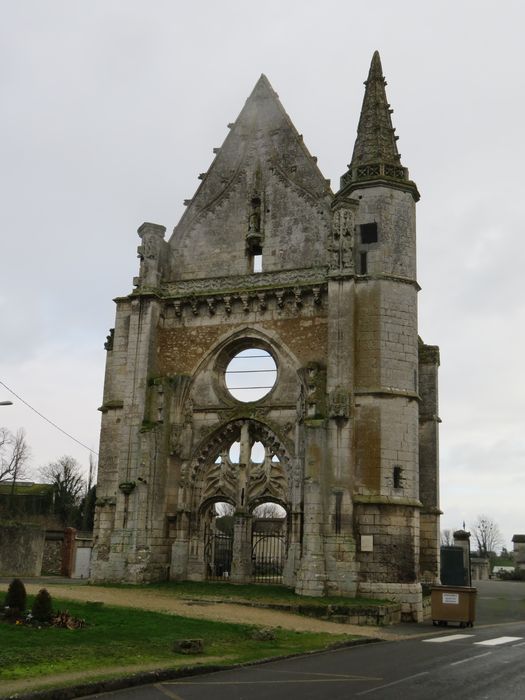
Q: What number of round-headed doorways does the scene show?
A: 2